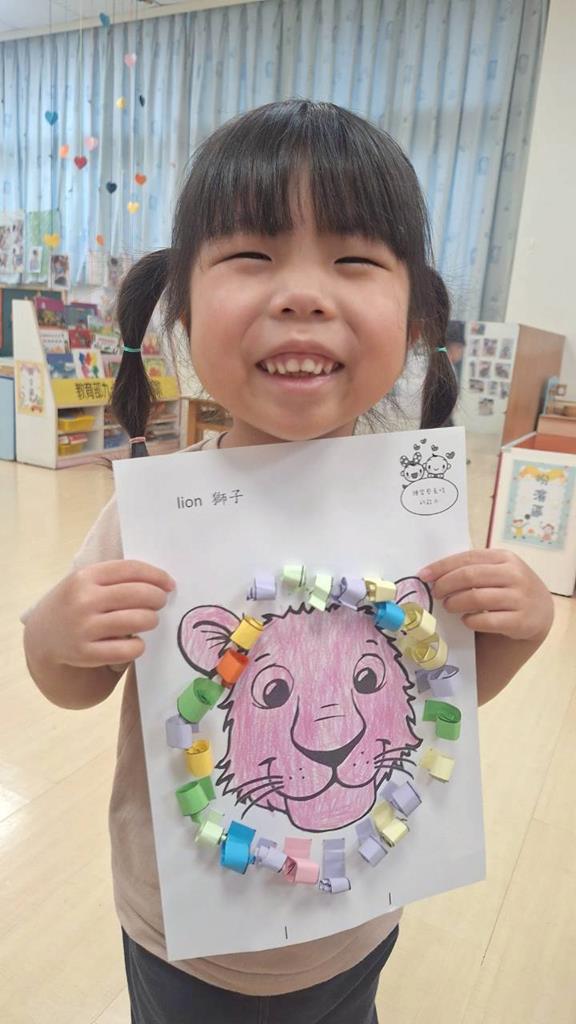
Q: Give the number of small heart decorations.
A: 13